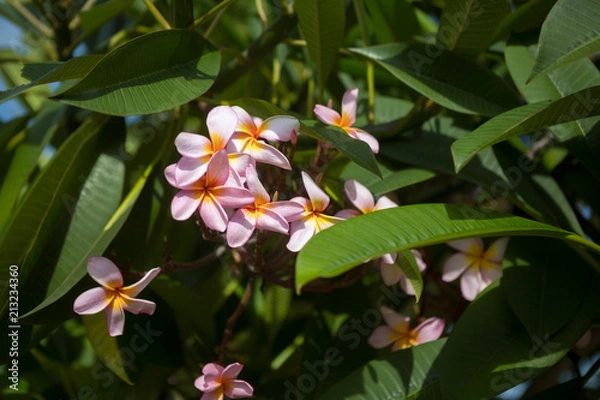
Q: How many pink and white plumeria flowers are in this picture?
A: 12